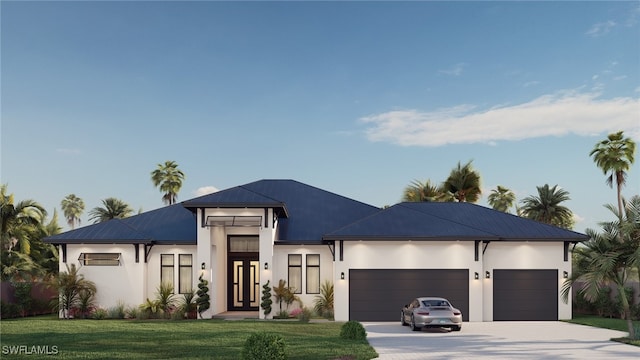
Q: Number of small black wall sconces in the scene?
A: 6